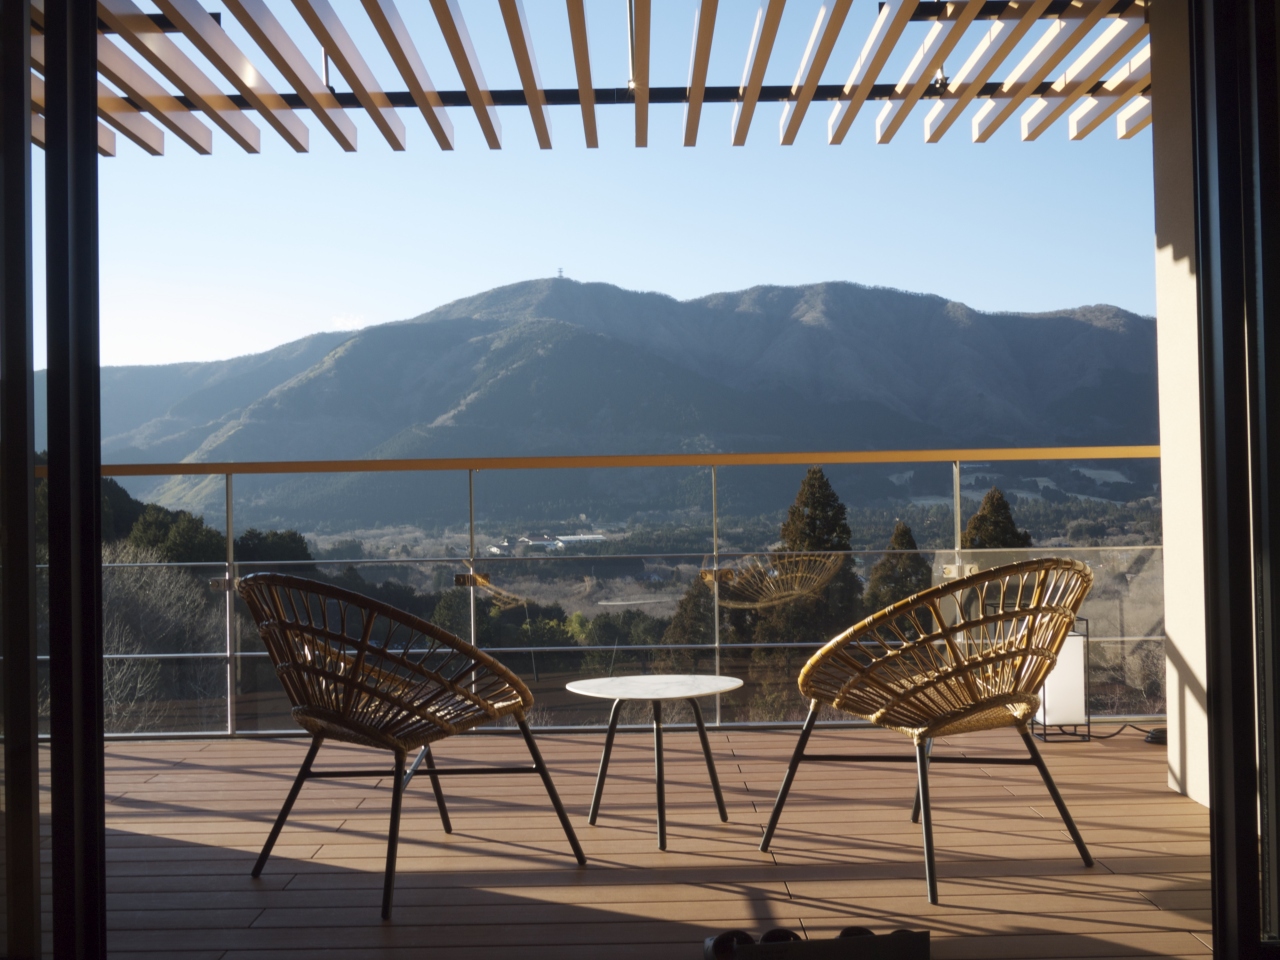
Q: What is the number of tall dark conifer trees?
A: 3